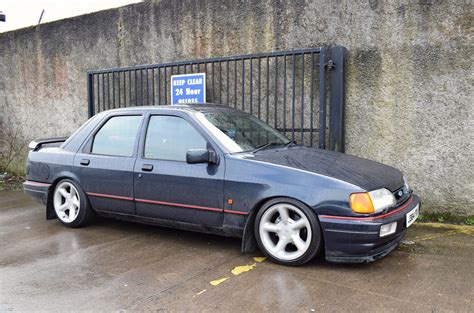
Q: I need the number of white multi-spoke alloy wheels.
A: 2